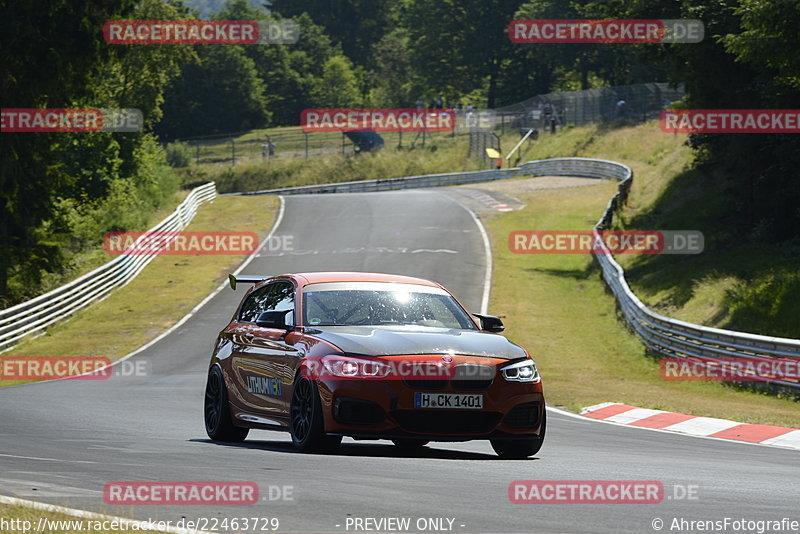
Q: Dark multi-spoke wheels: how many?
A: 2